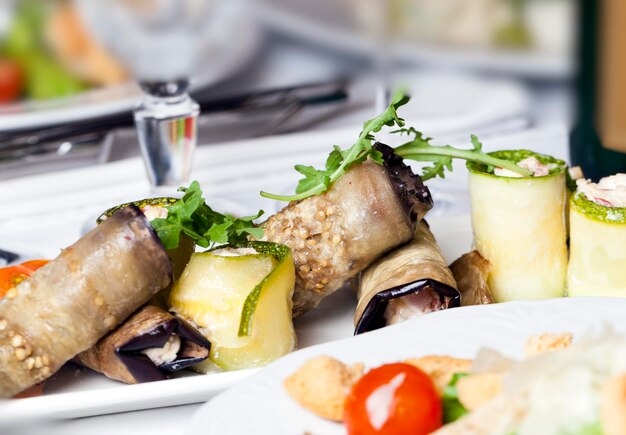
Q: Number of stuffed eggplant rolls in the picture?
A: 4